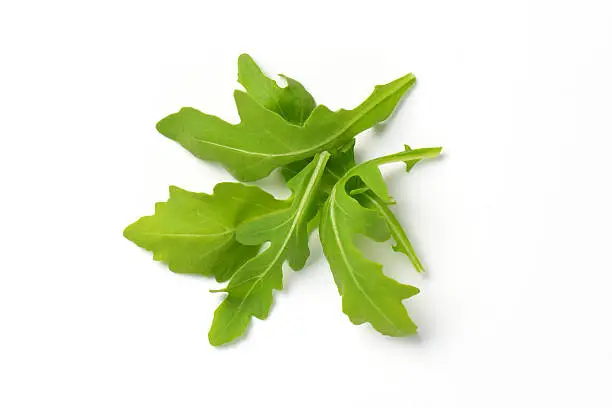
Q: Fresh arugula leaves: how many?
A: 5